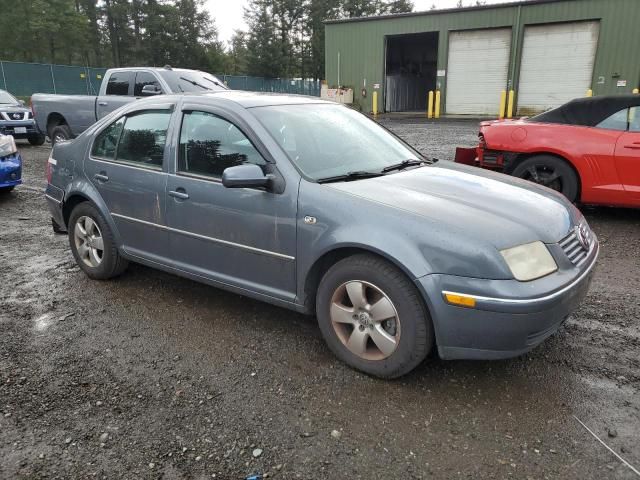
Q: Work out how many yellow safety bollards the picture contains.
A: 7